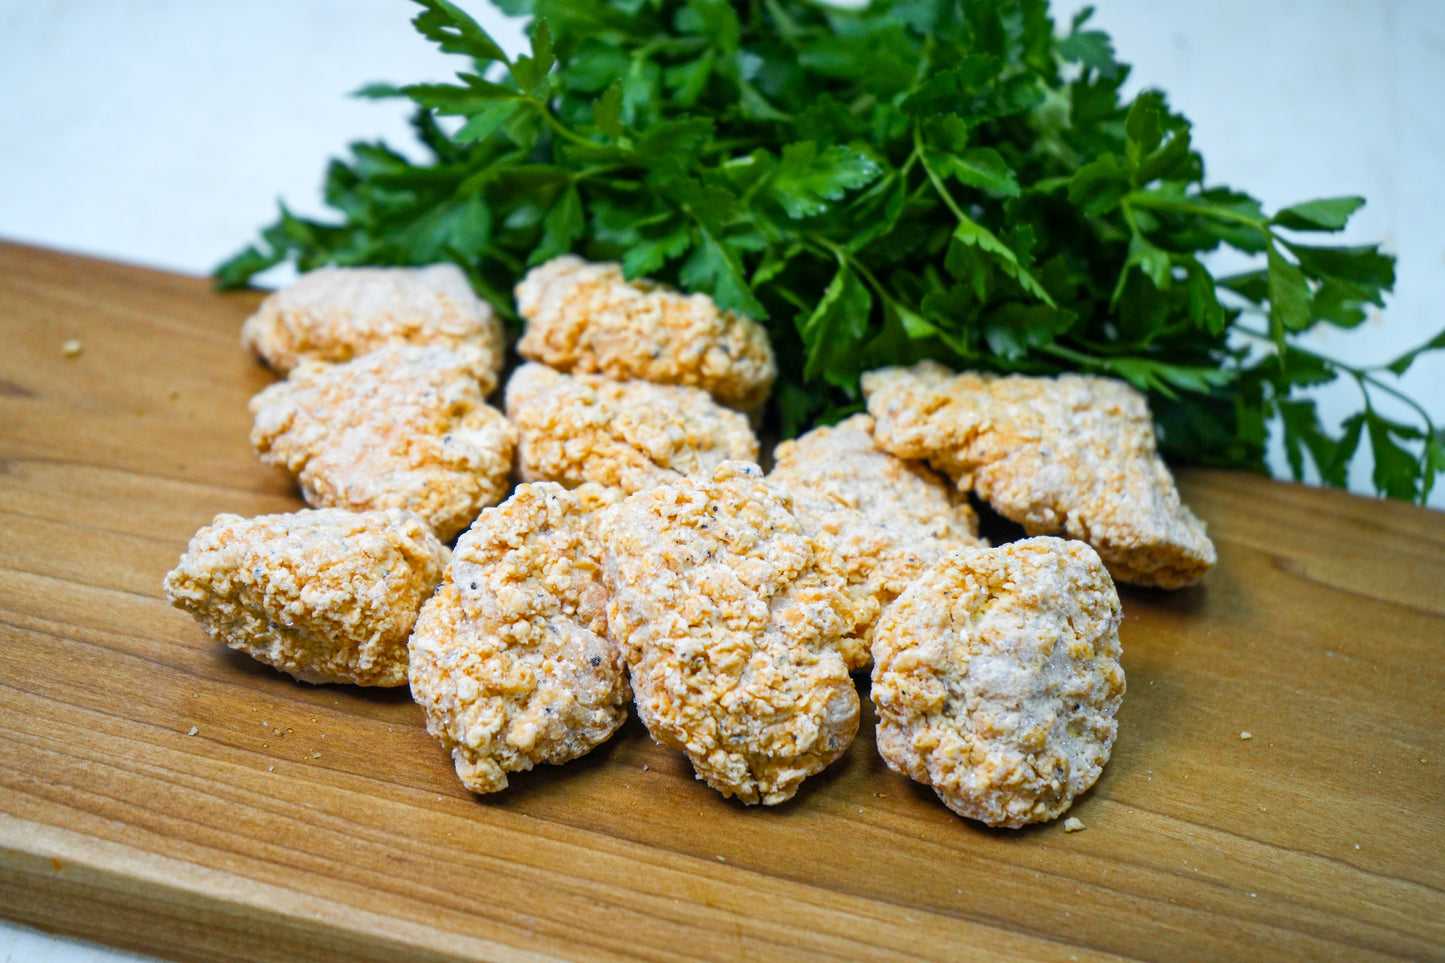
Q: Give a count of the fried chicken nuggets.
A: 10